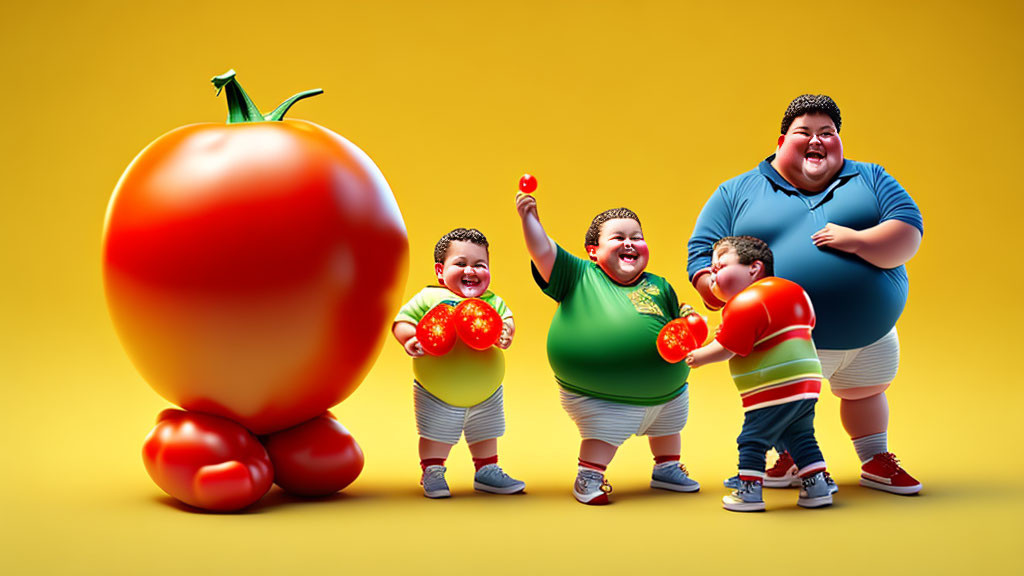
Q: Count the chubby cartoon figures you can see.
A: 4